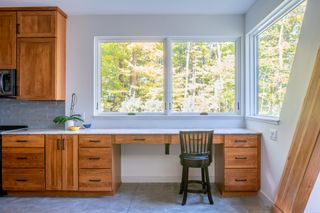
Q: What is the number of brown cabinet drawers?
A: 11